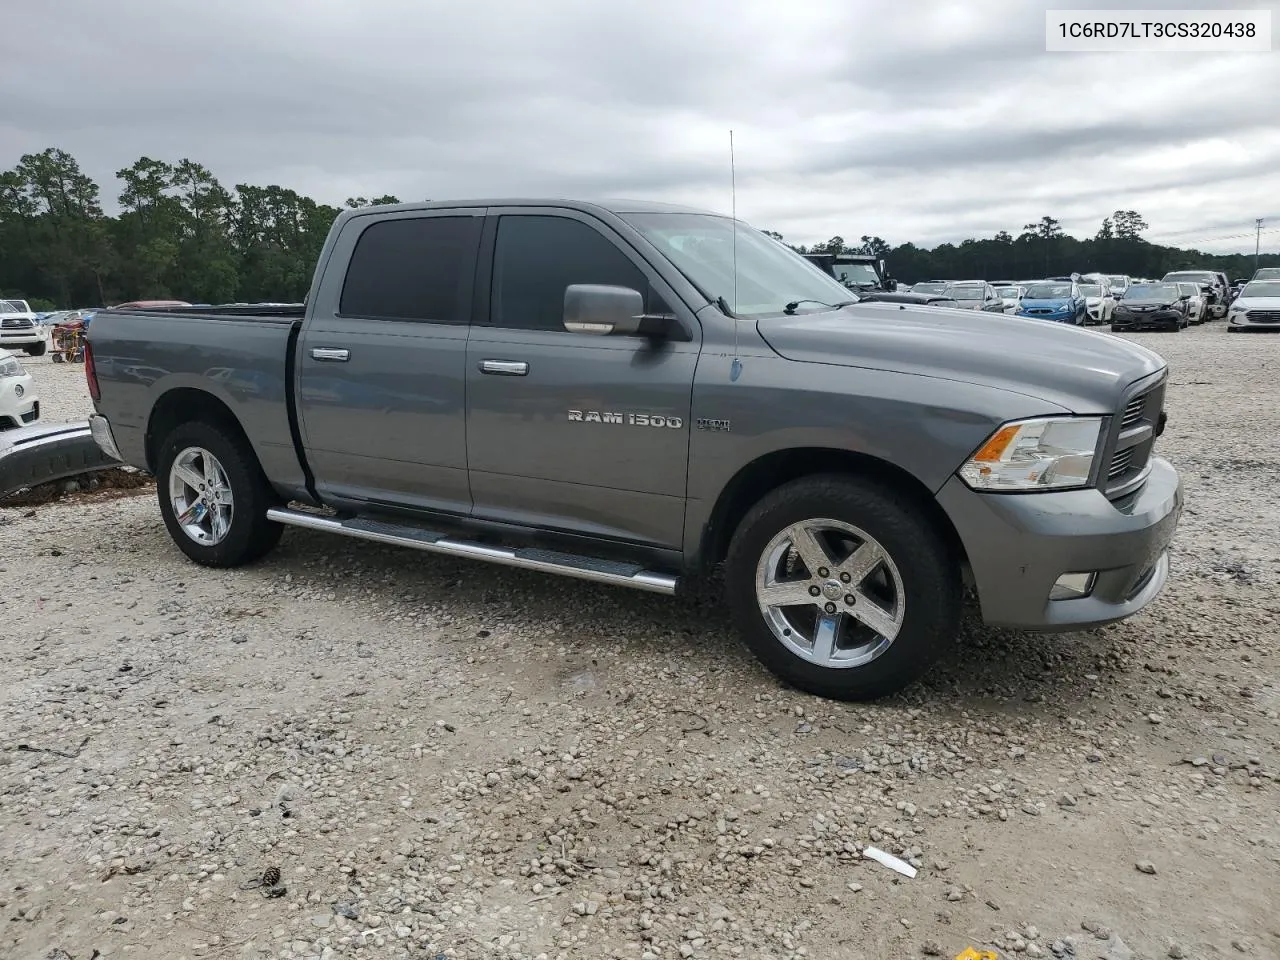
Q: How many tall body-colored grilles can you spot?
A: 1